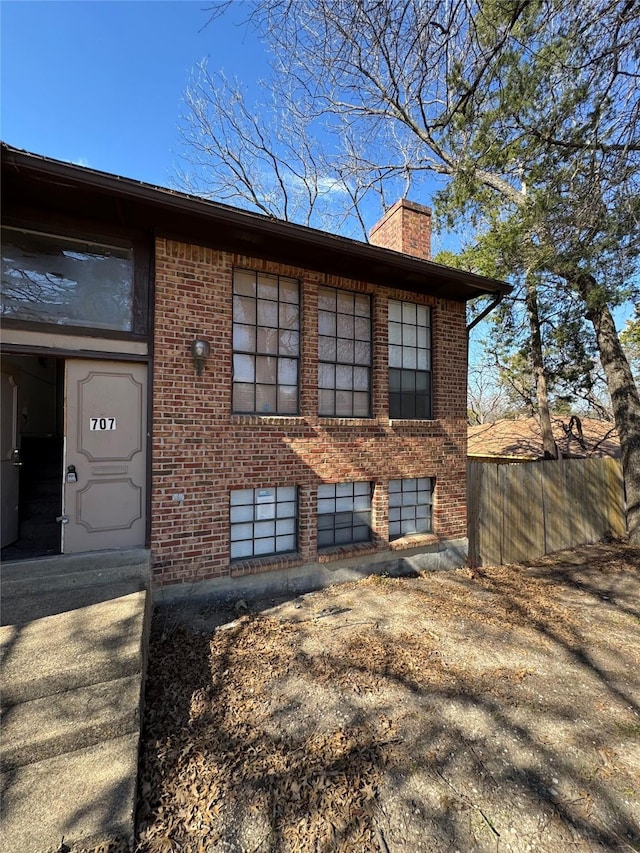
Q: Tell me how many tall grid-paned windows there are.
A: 3